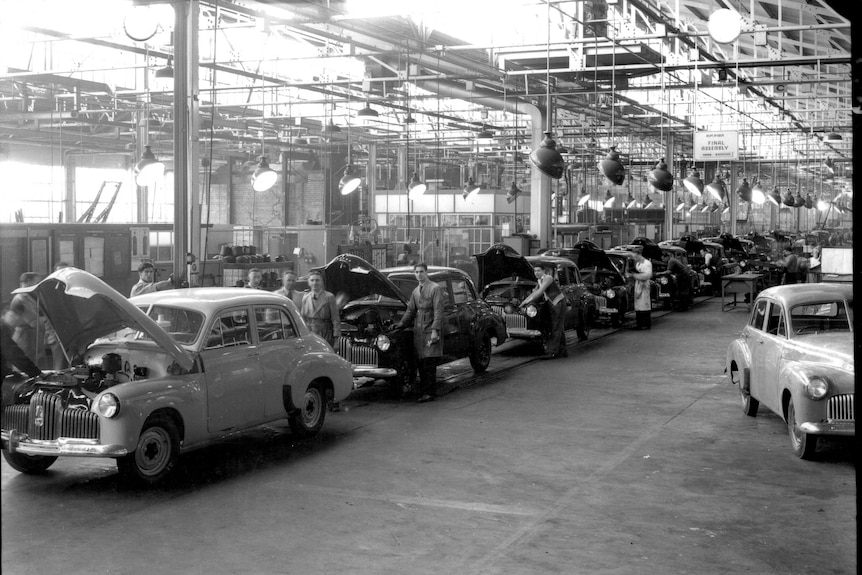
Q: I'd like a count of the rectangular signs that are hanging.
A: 1